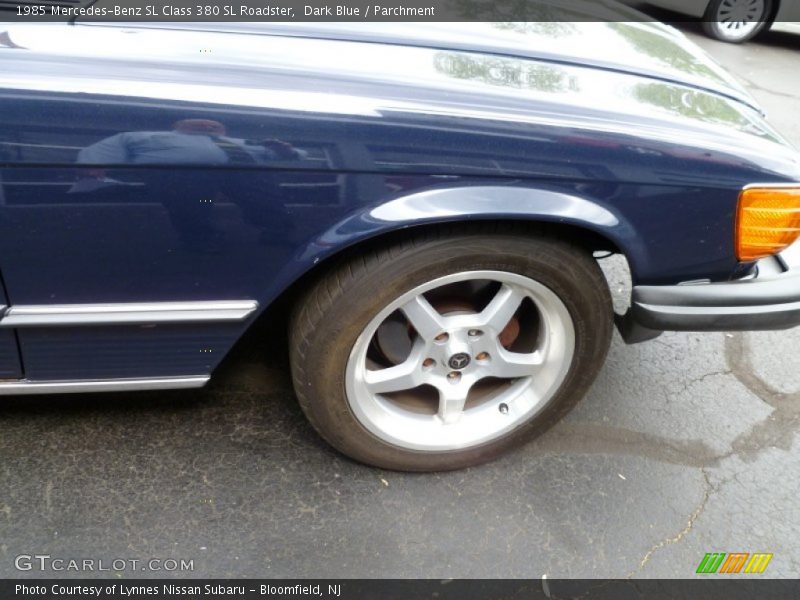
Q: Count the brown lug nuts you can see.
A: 4